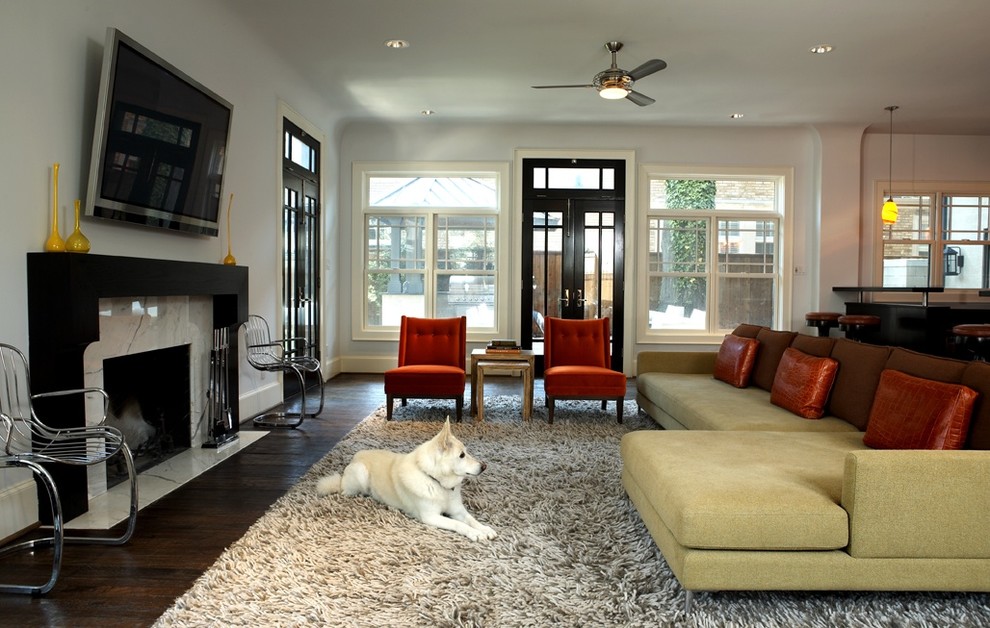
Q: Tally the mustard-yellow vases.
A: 3